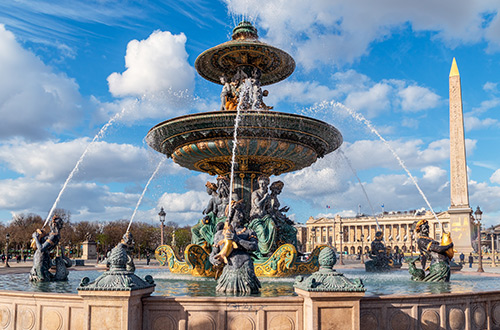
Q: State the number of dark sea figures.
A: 5